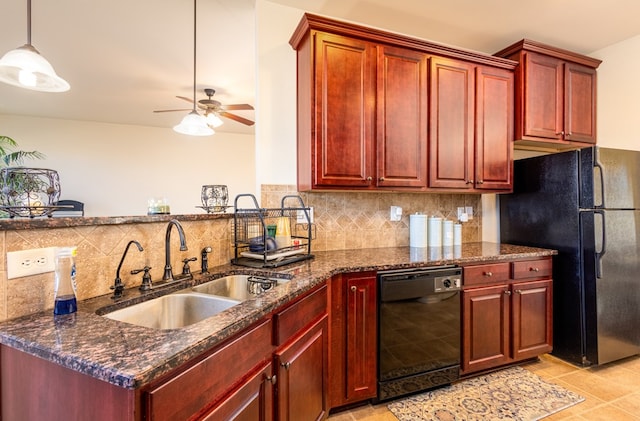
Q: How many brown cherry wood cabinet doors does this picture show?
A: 11